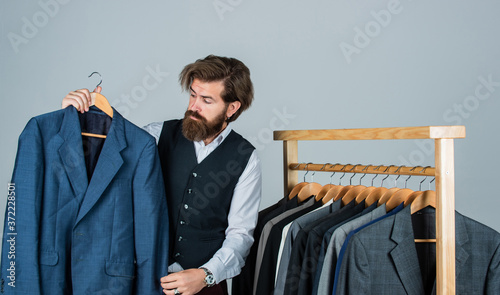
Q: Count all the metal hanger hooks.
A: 13